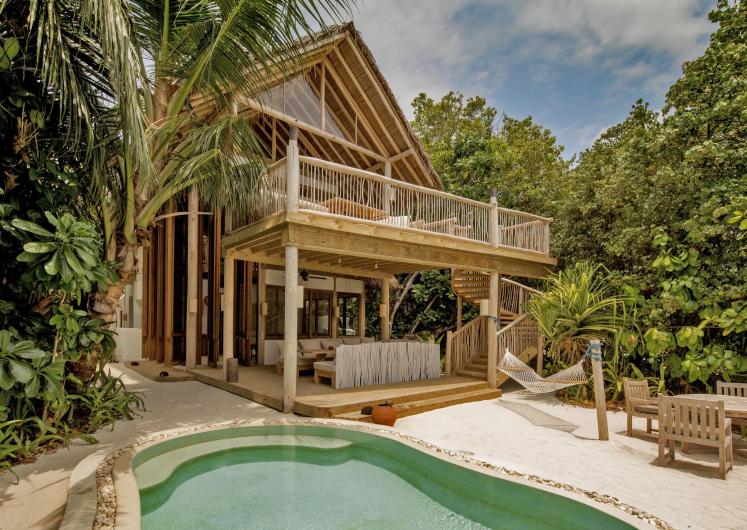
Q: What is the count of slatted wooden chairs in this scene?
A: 3